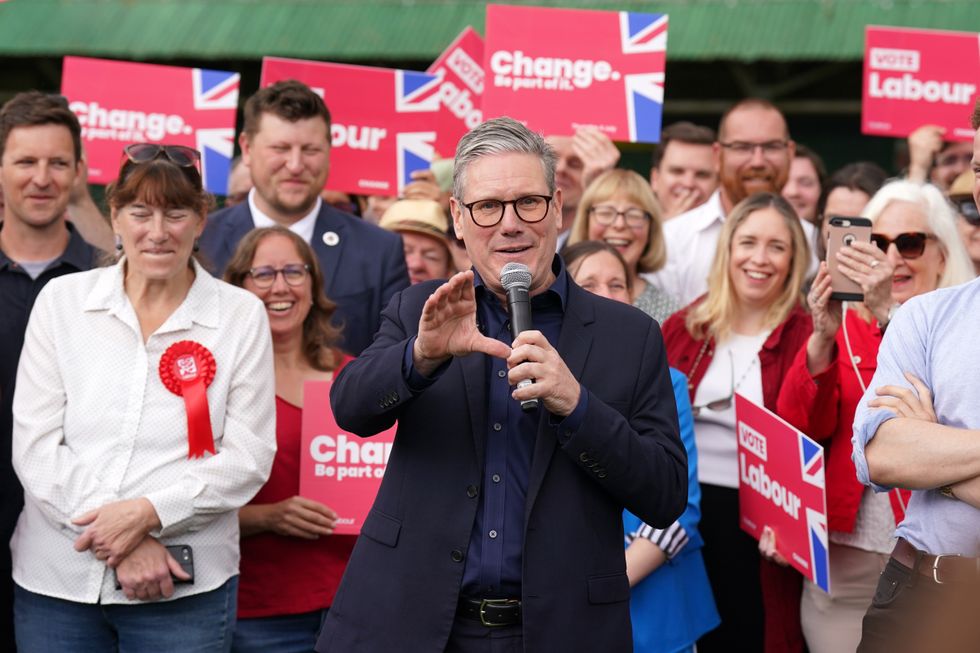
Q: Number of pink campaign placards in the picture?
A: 7